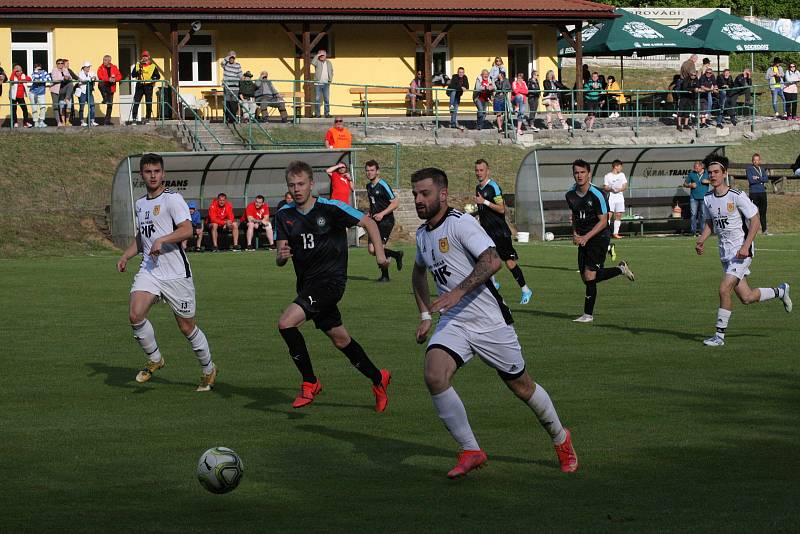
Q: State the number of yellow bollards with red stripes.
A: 0